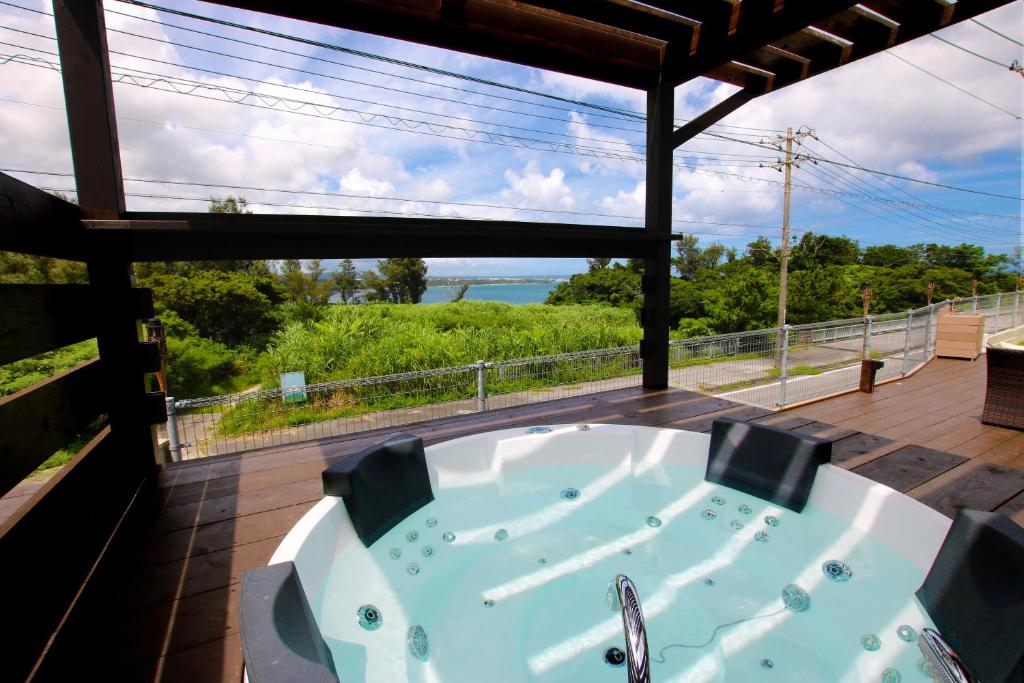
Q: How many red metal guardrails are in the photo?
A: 0